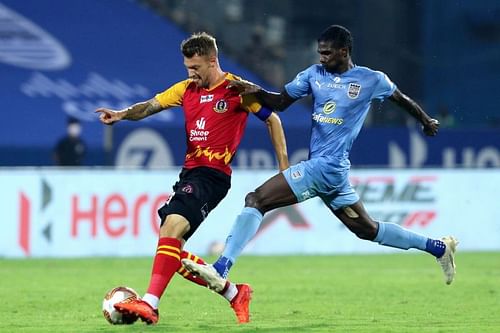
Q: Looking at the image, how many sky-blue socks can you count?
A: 2